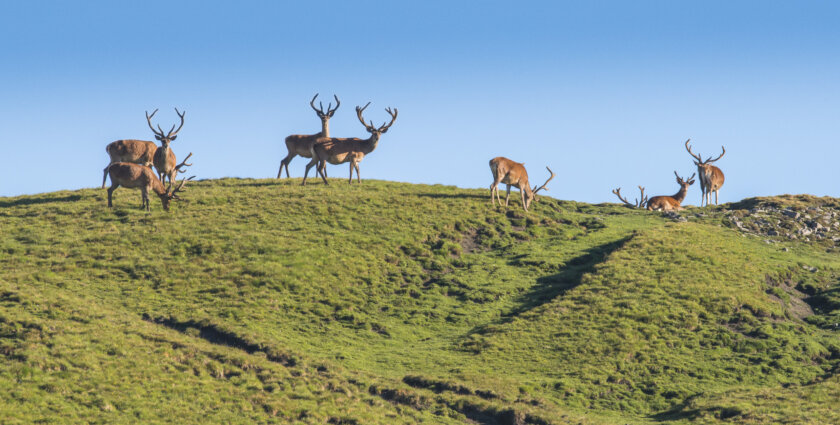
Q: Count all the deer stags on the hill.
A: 9